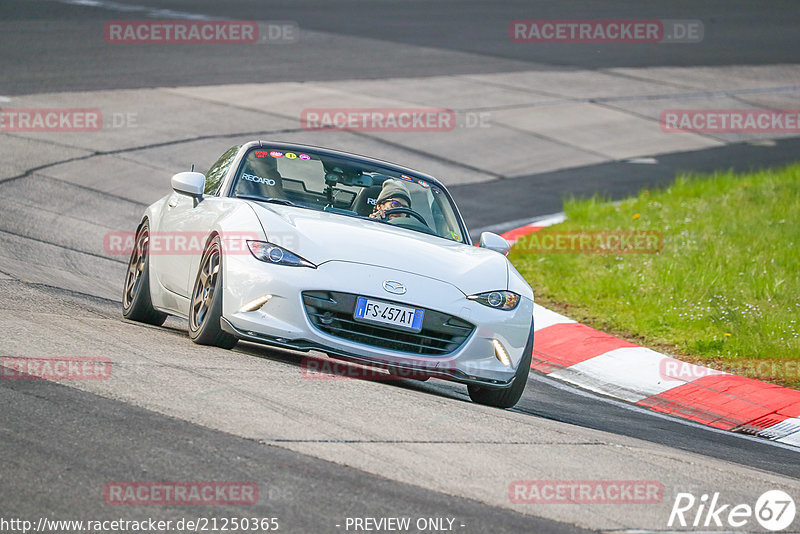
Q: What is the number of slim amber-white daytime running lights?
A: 2